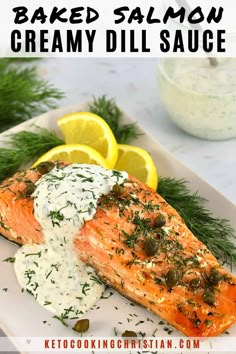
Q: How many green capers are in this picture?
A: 11